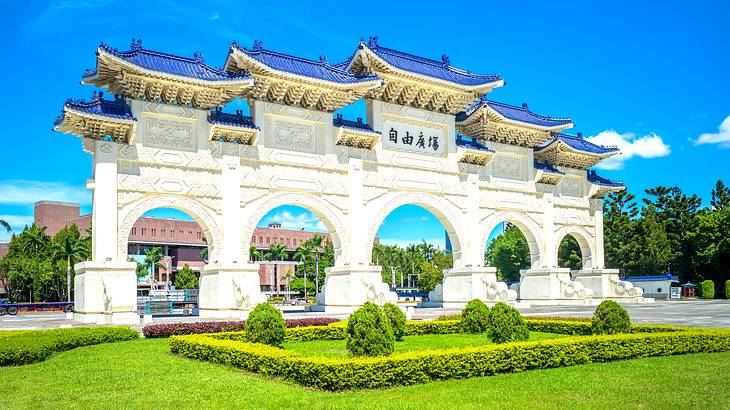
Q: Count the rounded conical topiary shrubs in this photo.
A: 6